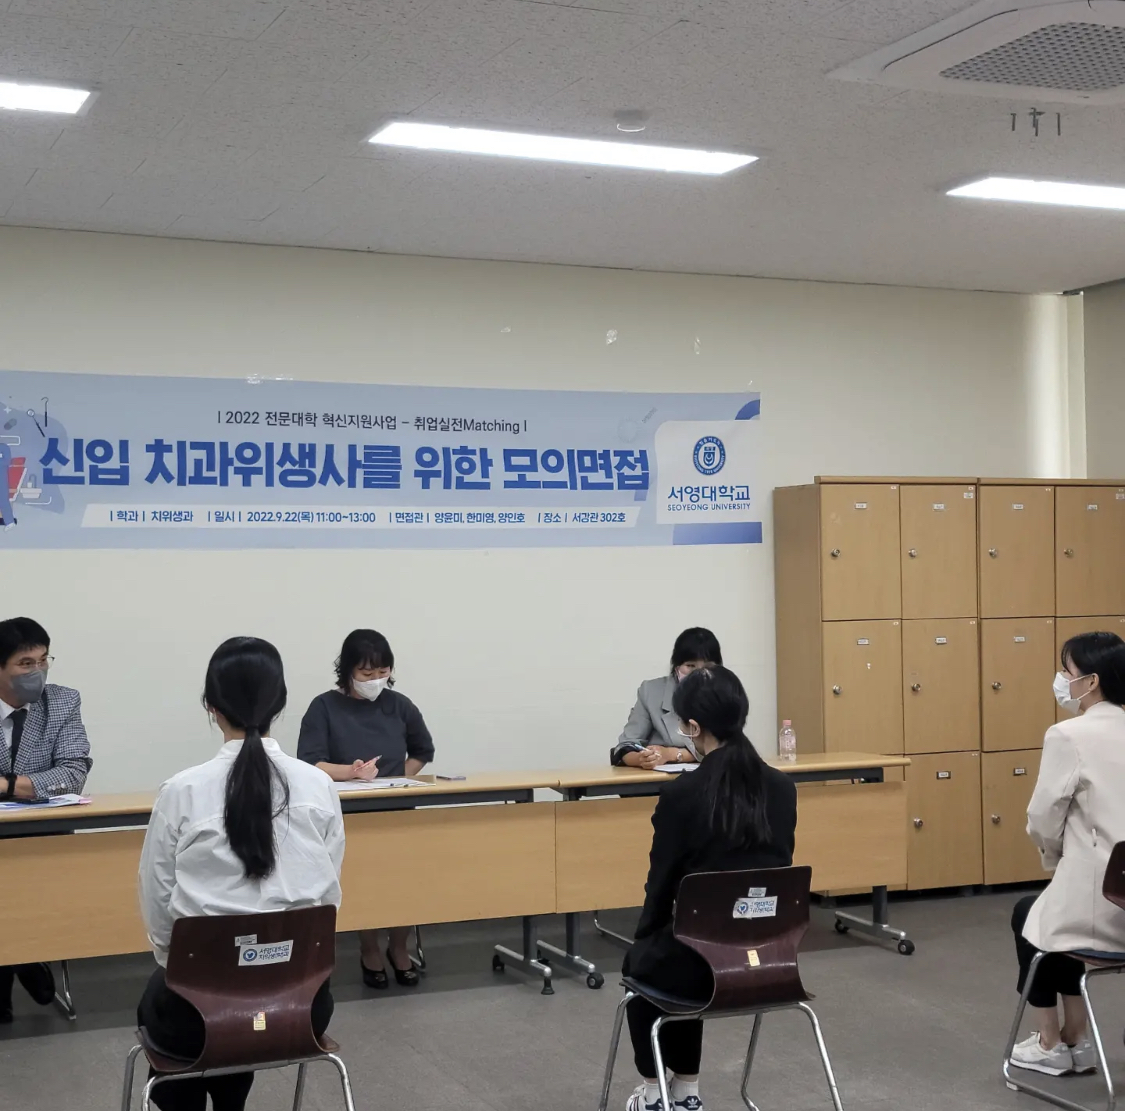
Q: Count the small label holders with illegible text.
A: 9